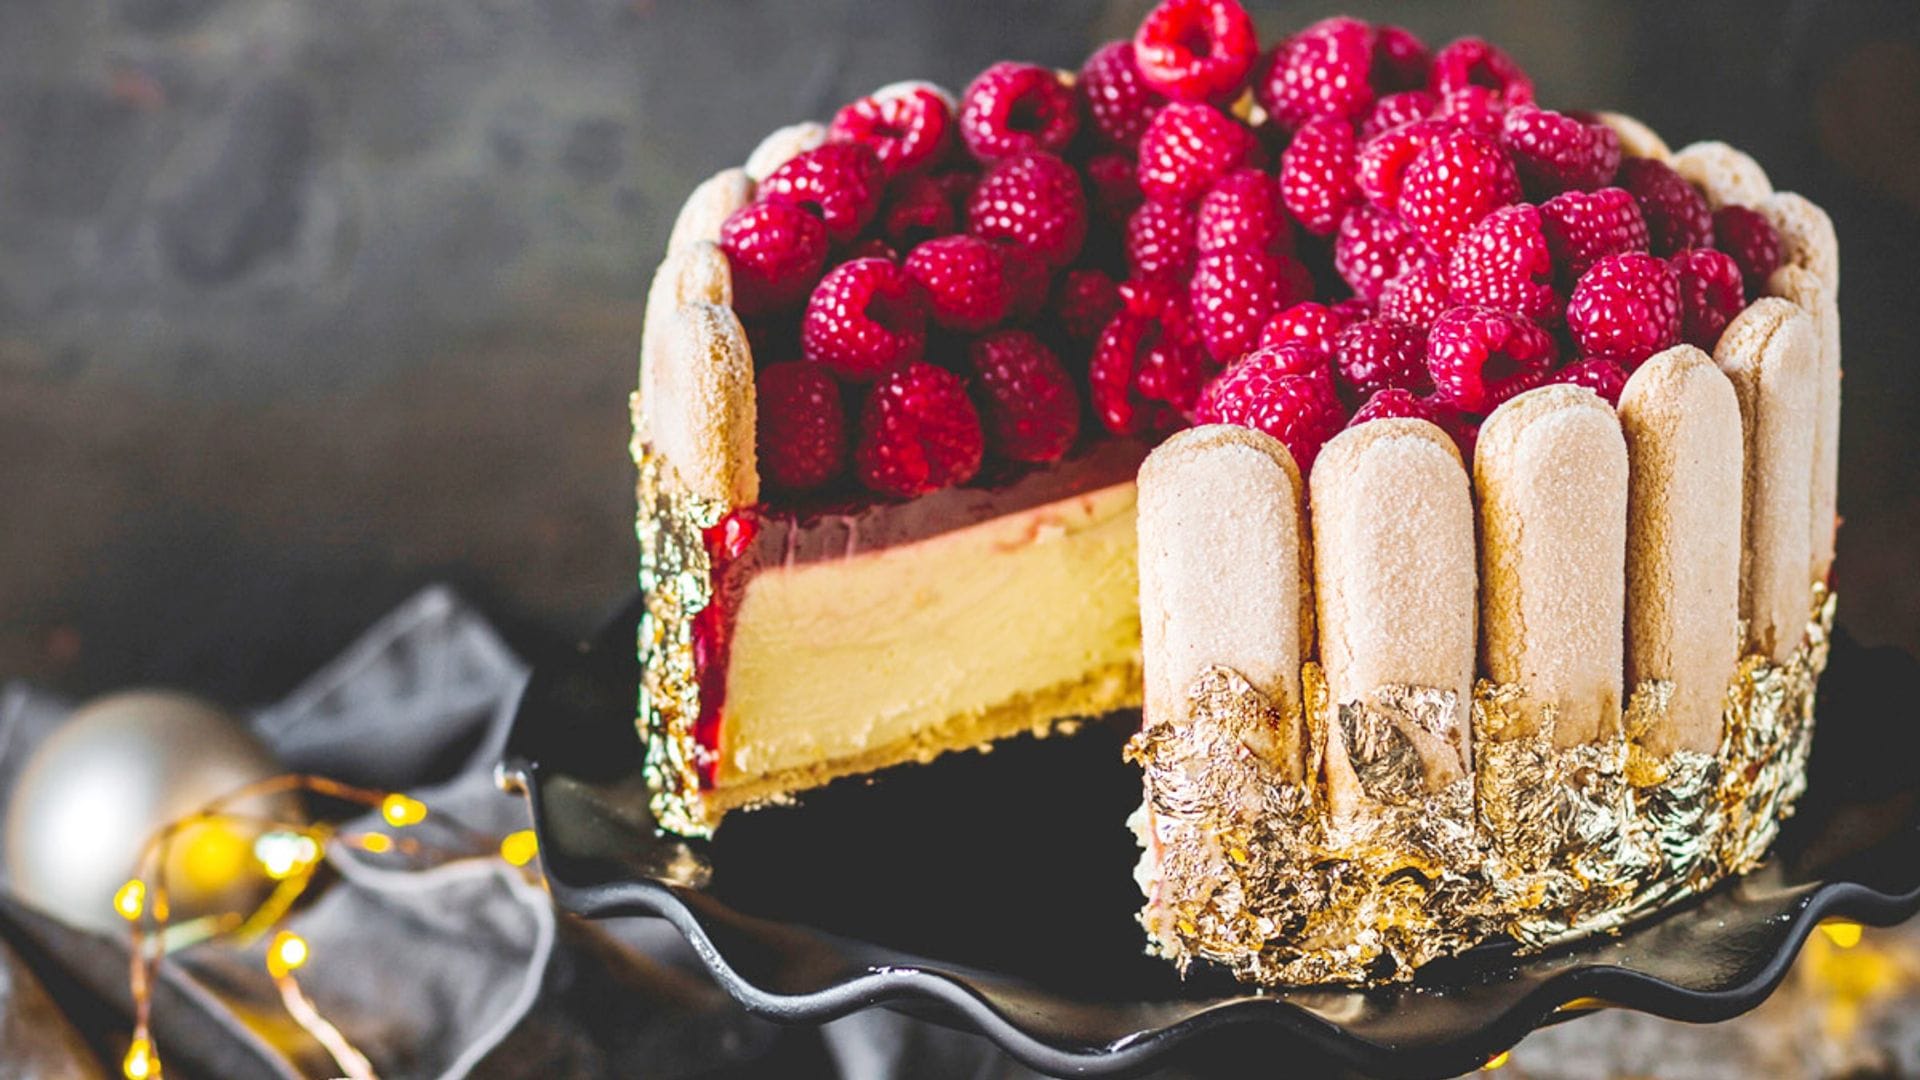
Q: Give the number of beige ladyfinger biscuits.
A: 14